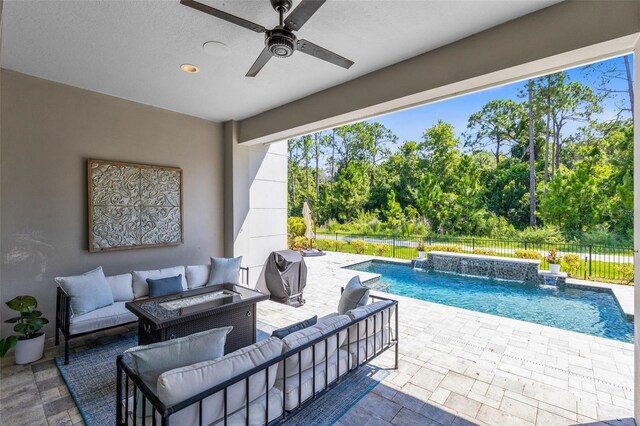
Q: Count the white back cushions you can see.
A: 6